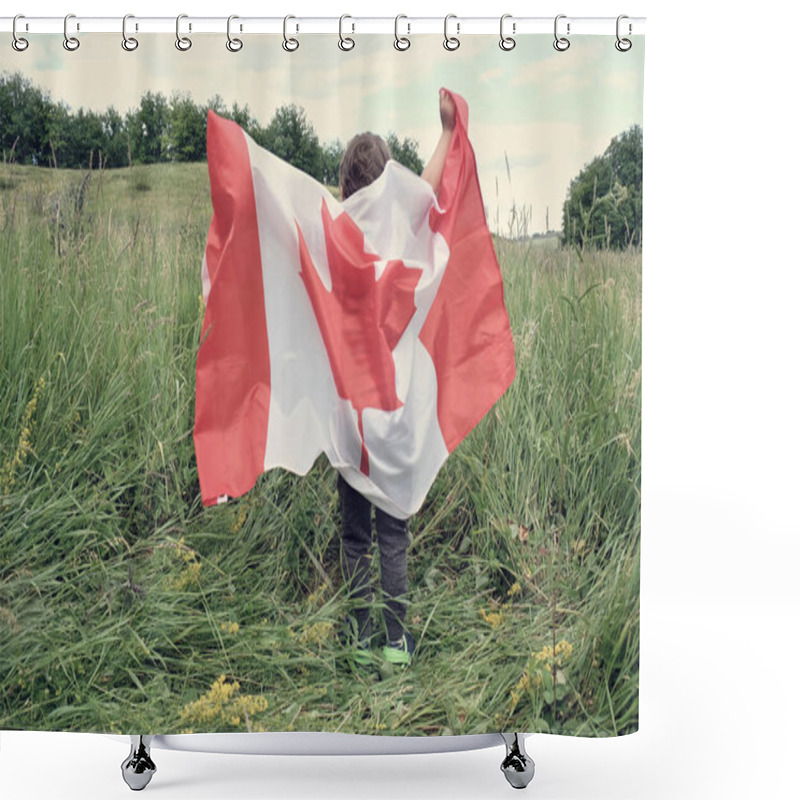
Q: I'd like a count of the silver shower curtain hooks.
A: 12